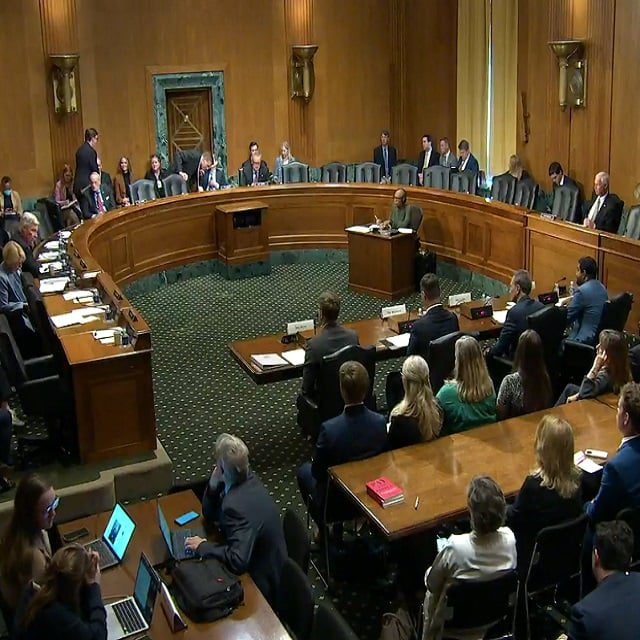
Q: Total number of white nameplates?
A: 3